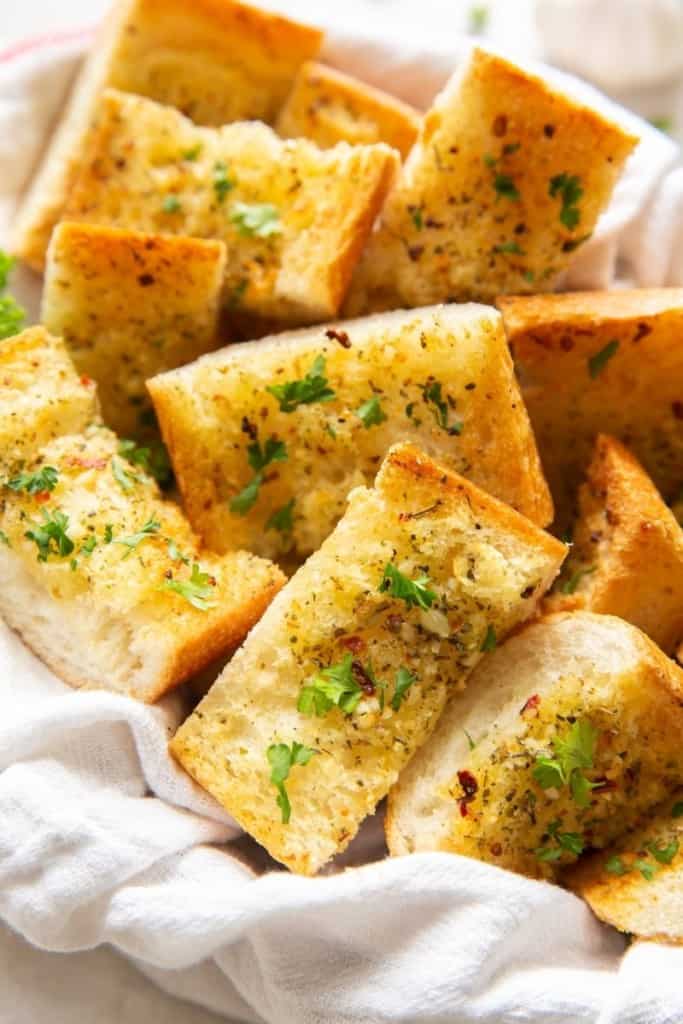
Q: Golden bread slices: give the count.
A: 12